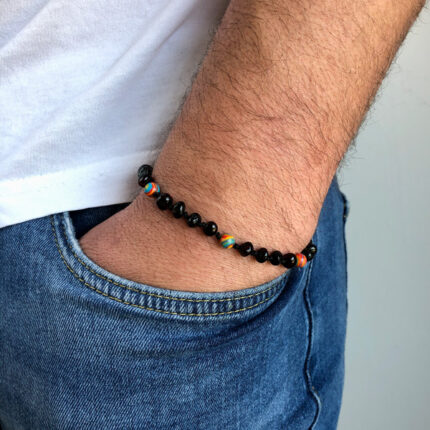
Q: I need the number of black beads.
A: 12